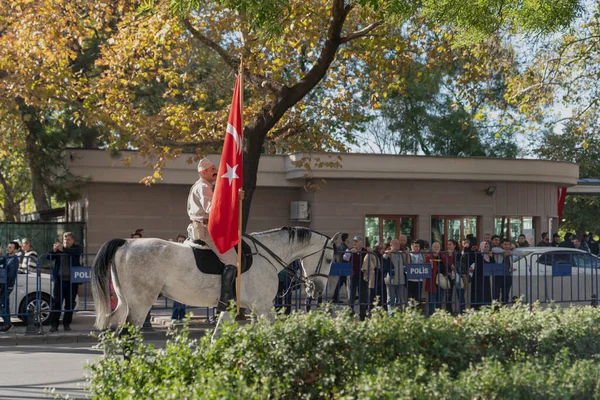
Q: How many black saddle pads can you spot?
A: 1